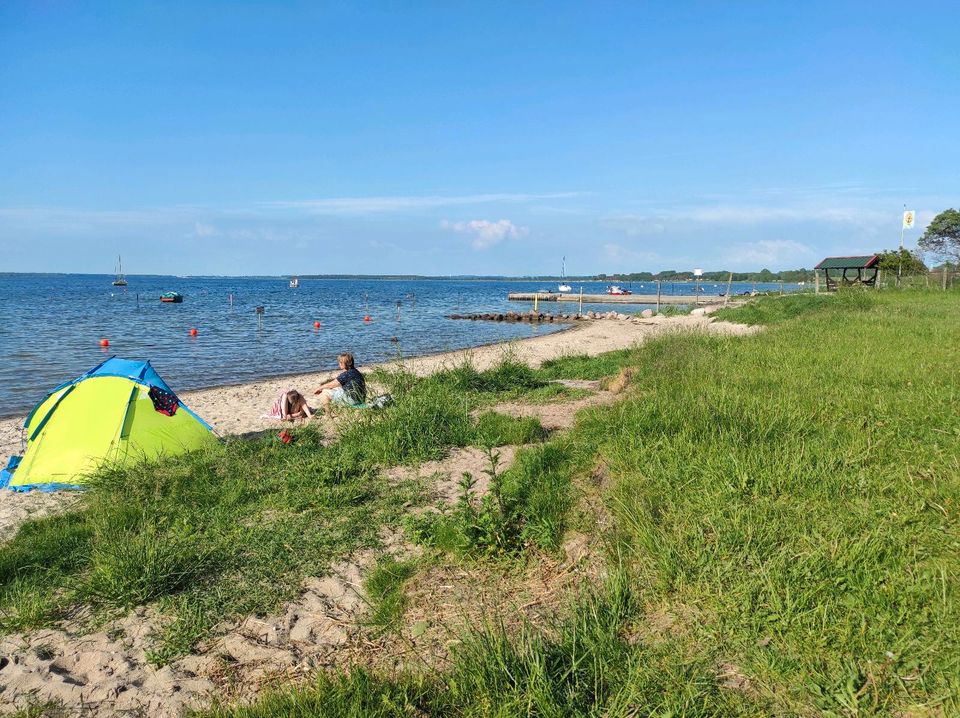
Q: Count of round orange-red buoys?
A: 4